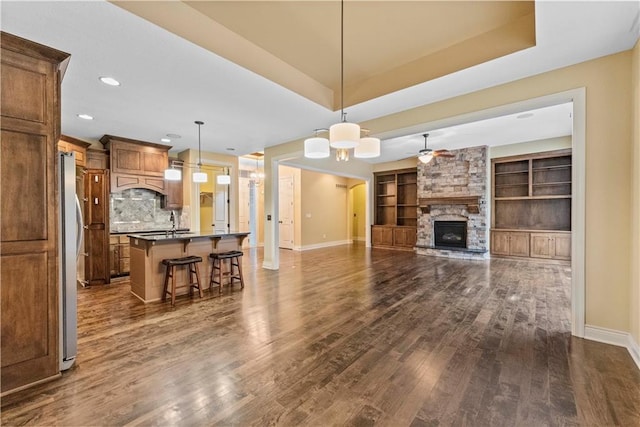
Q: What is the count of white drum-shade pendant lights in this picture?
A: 6